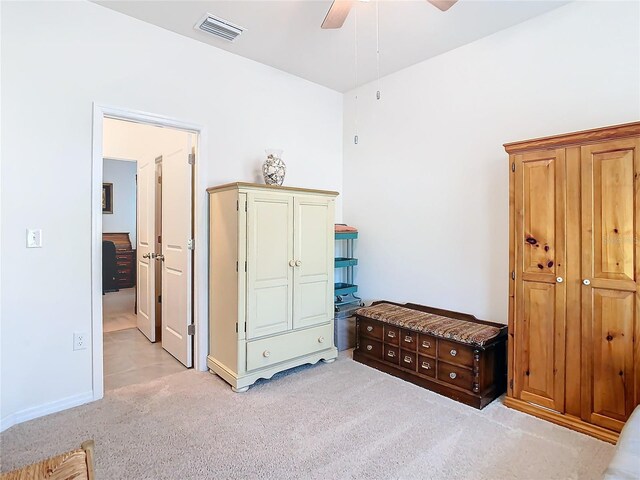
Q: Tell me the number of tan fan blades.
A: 2